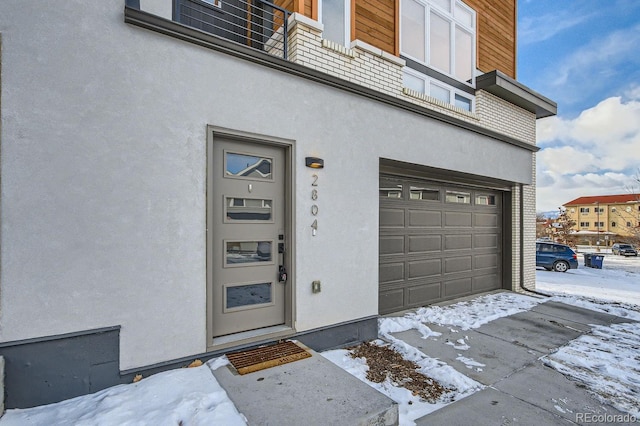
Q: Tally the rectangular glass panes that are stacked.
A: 4